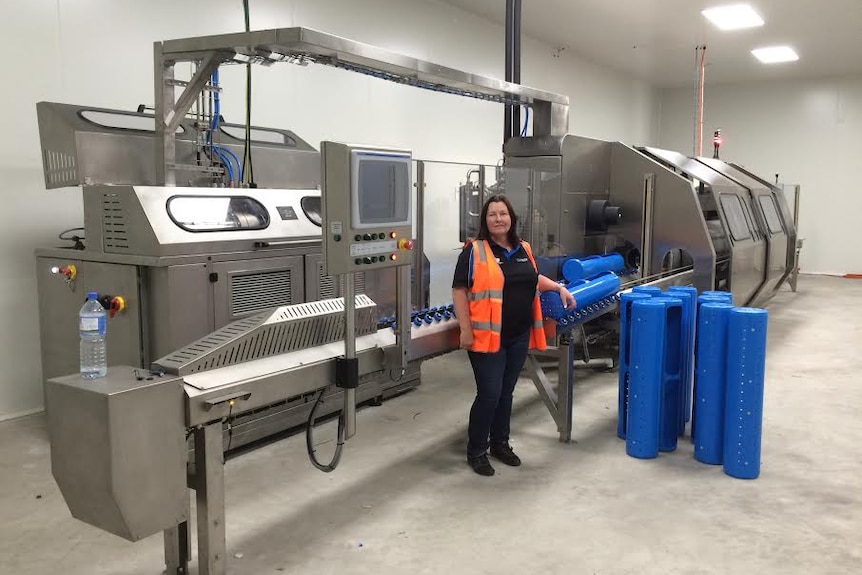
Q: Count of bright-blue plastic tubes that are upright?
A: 10